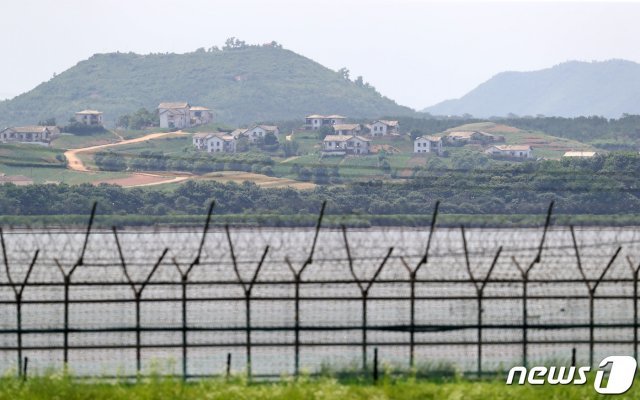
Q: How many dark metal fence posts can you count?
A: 12